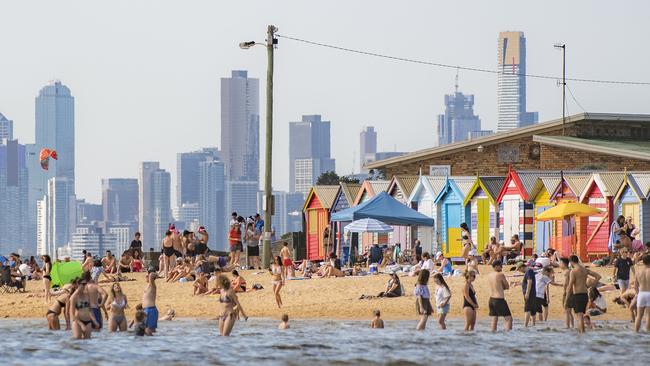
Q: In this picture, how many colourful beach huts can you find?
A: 12